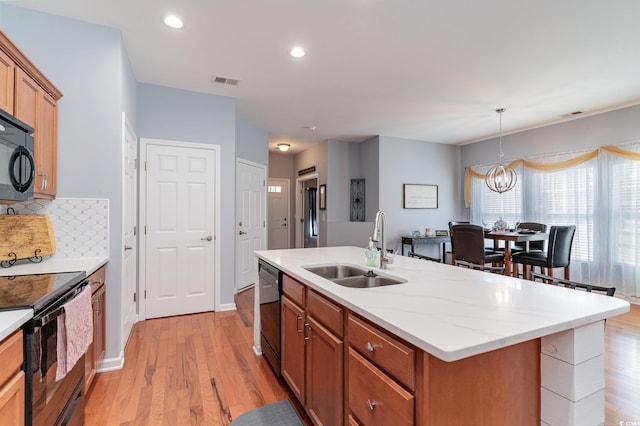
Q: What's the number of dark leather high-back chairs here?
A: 4